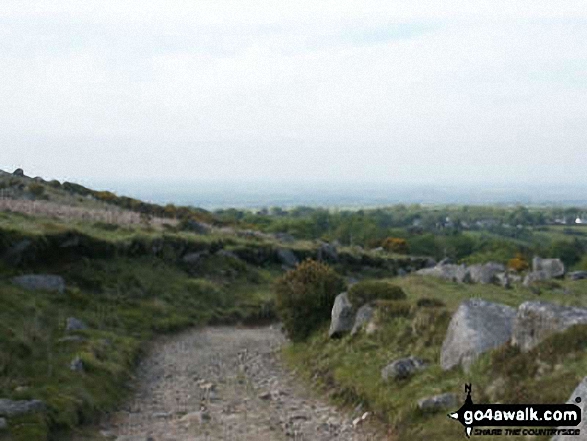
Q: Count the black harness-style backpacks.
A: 0